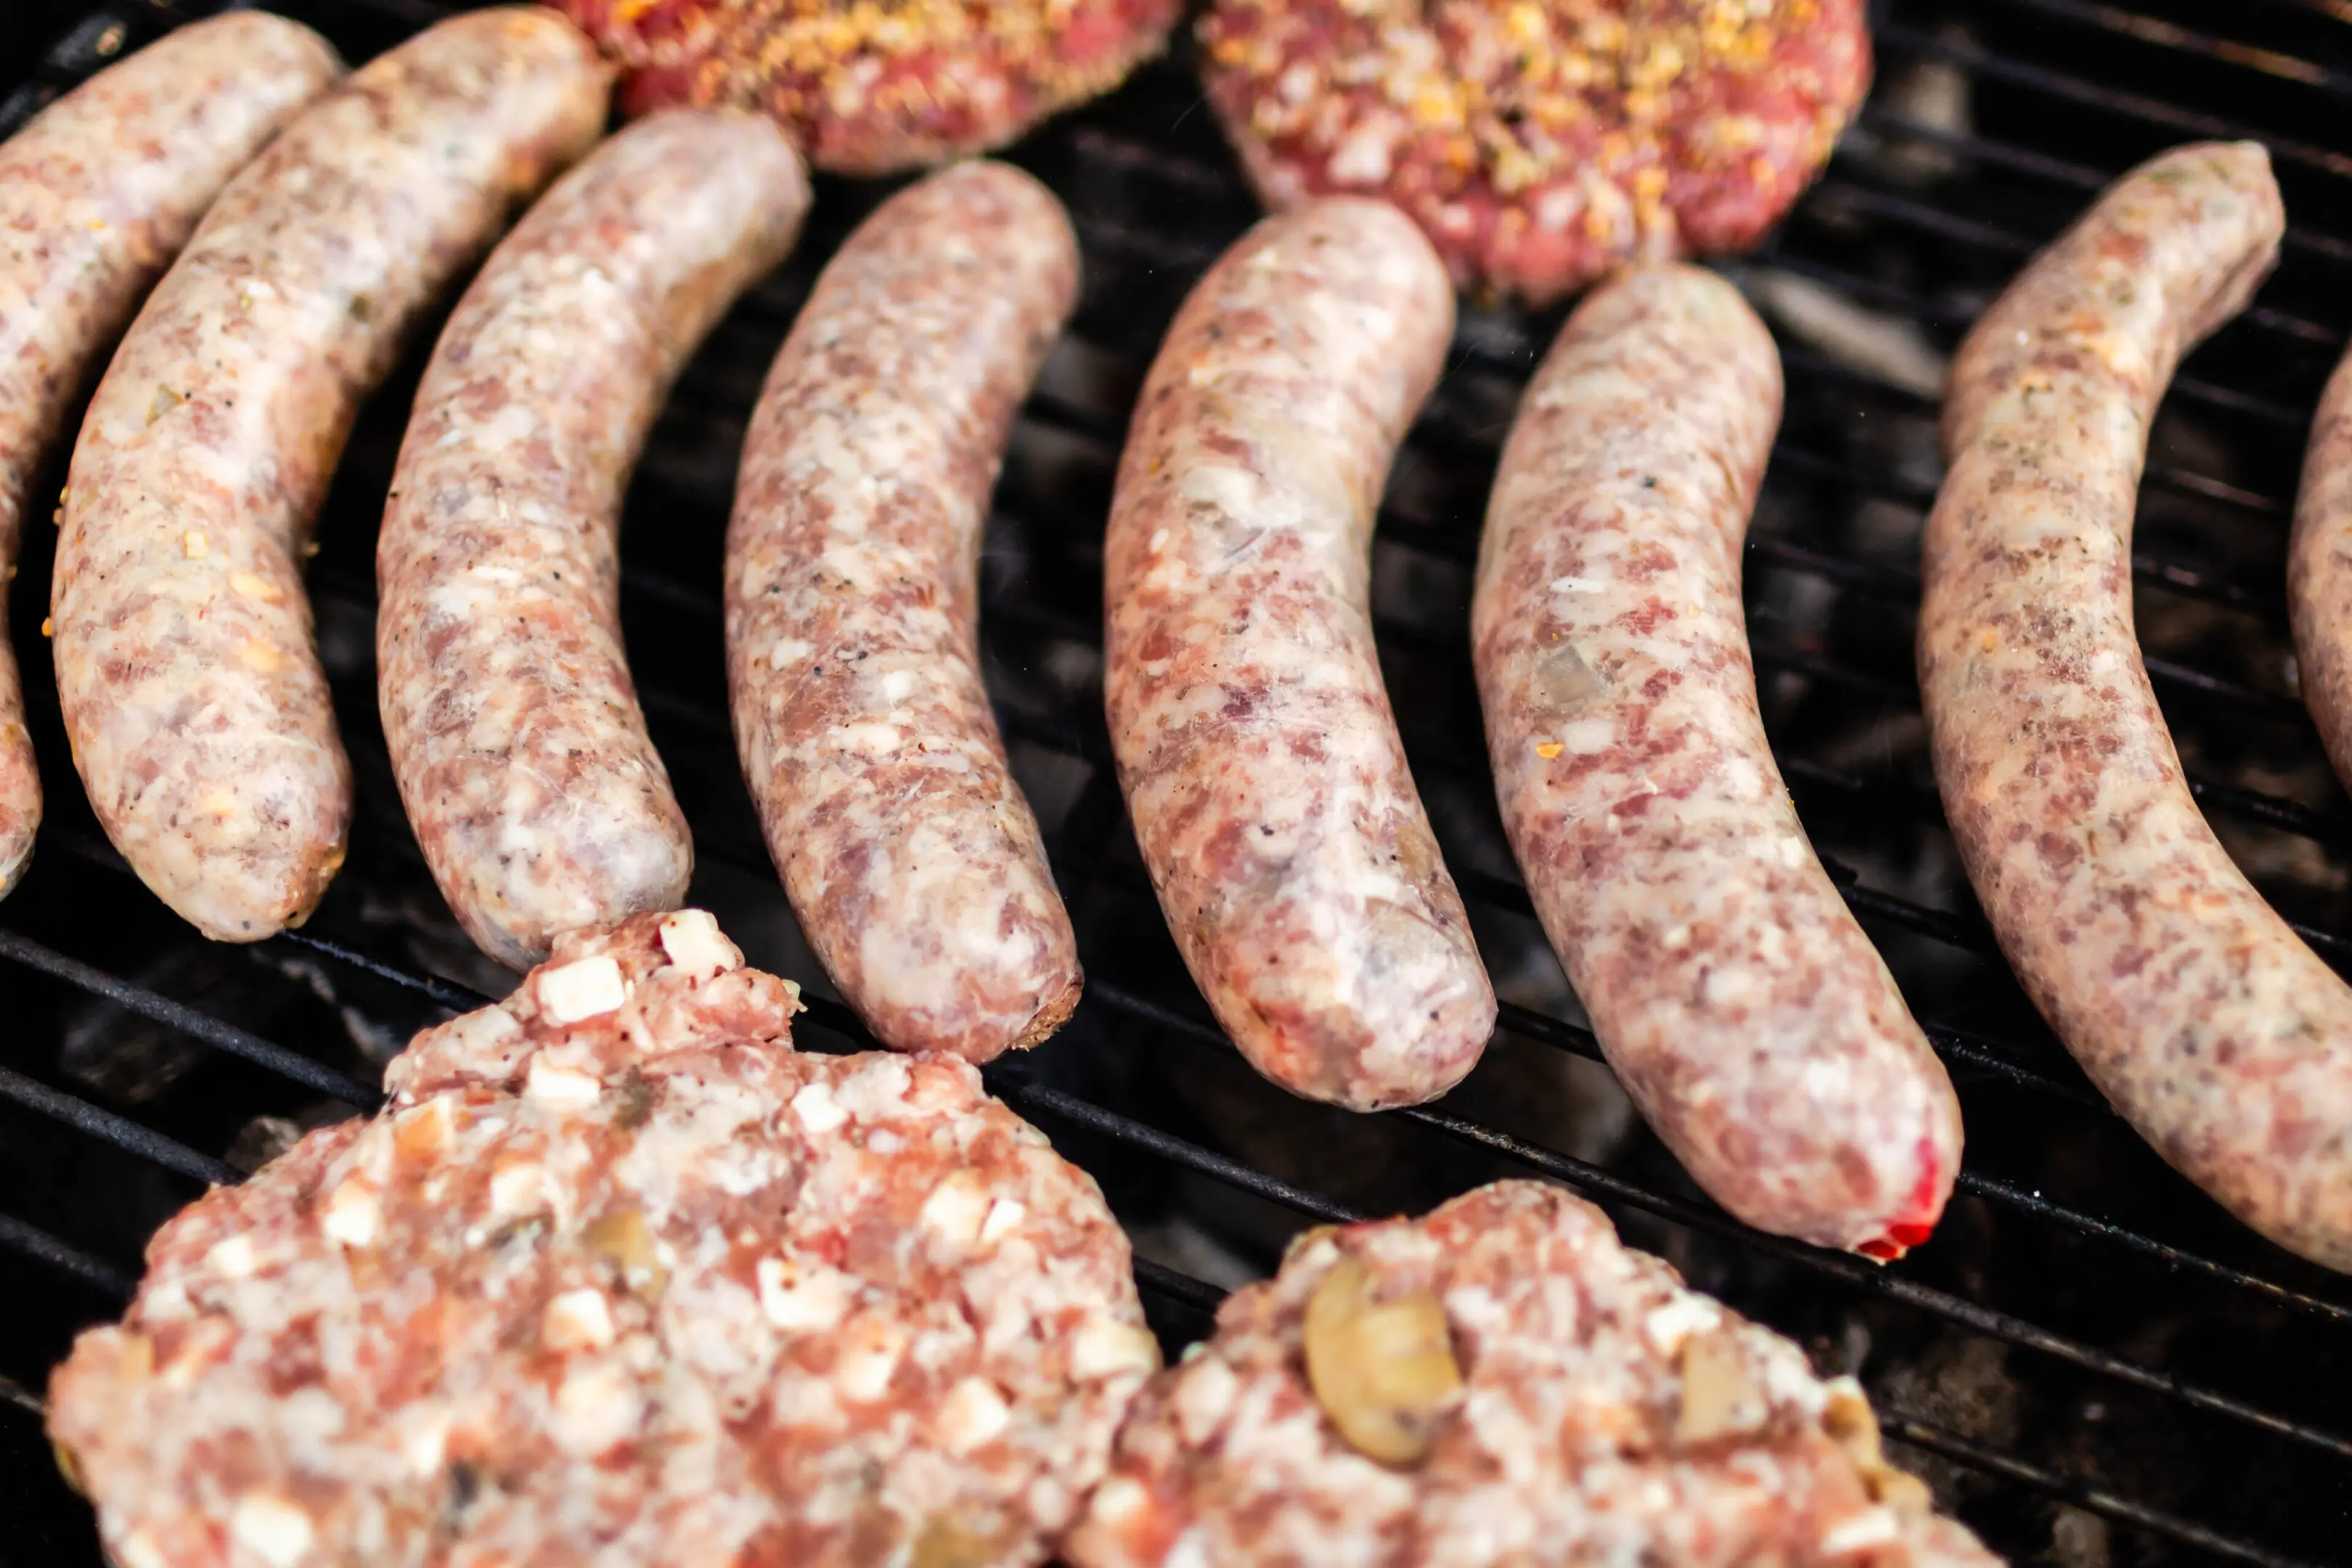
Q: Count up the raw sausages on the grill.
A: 8